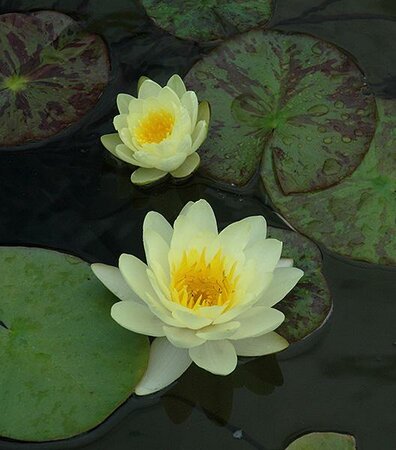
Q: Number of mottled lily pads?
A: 5